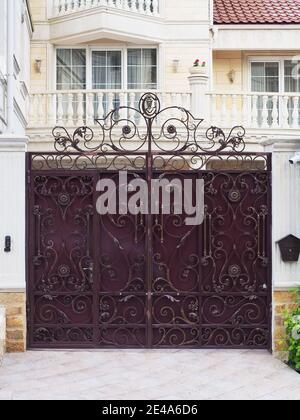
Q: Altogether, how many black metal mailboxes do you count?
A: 1